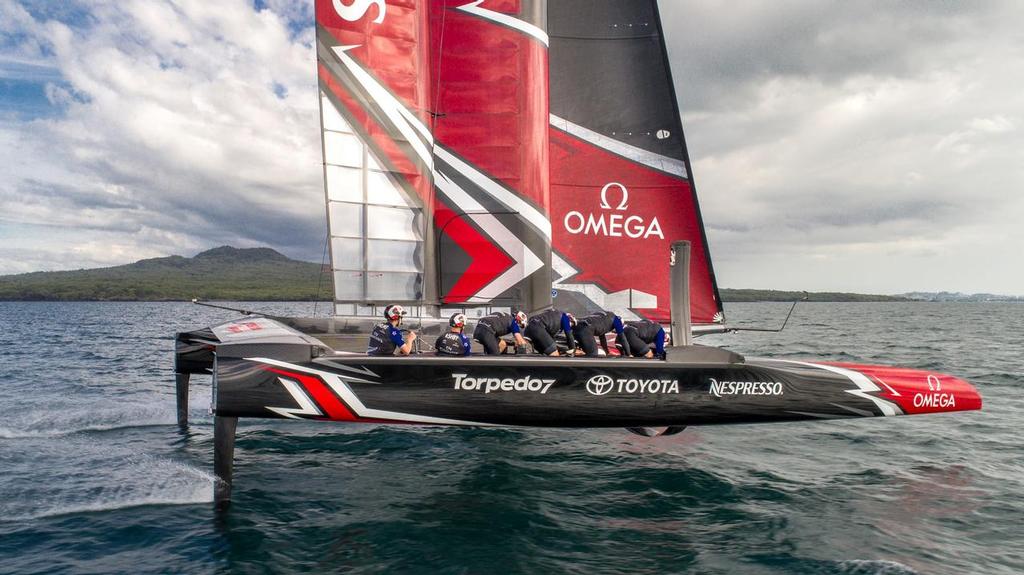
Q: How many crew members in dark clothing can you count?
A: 6